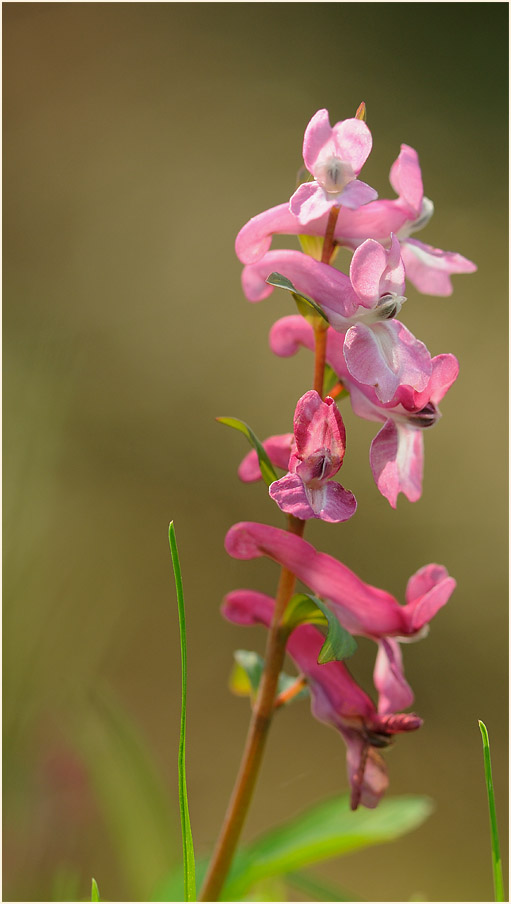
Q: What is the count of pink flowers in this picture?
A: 7